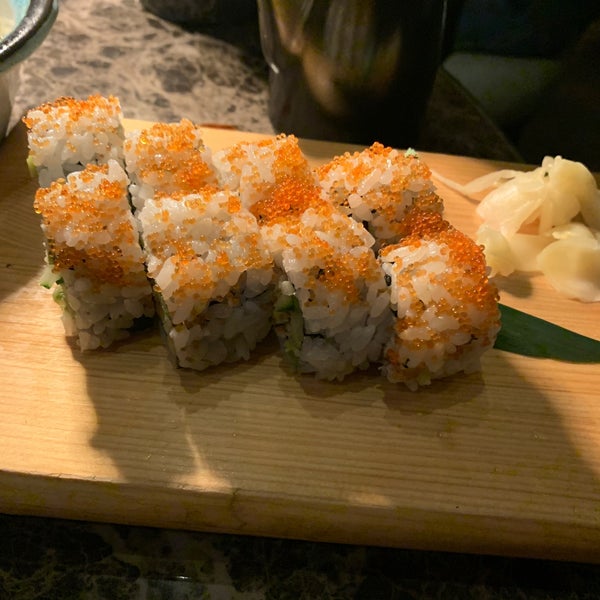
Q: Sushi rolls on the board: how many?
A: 8